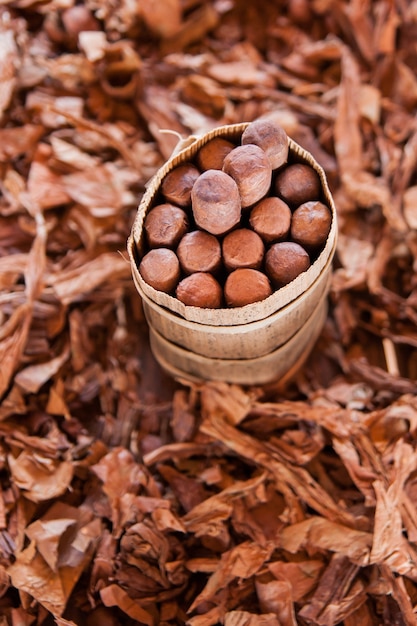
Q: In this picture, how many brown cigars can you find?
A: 15